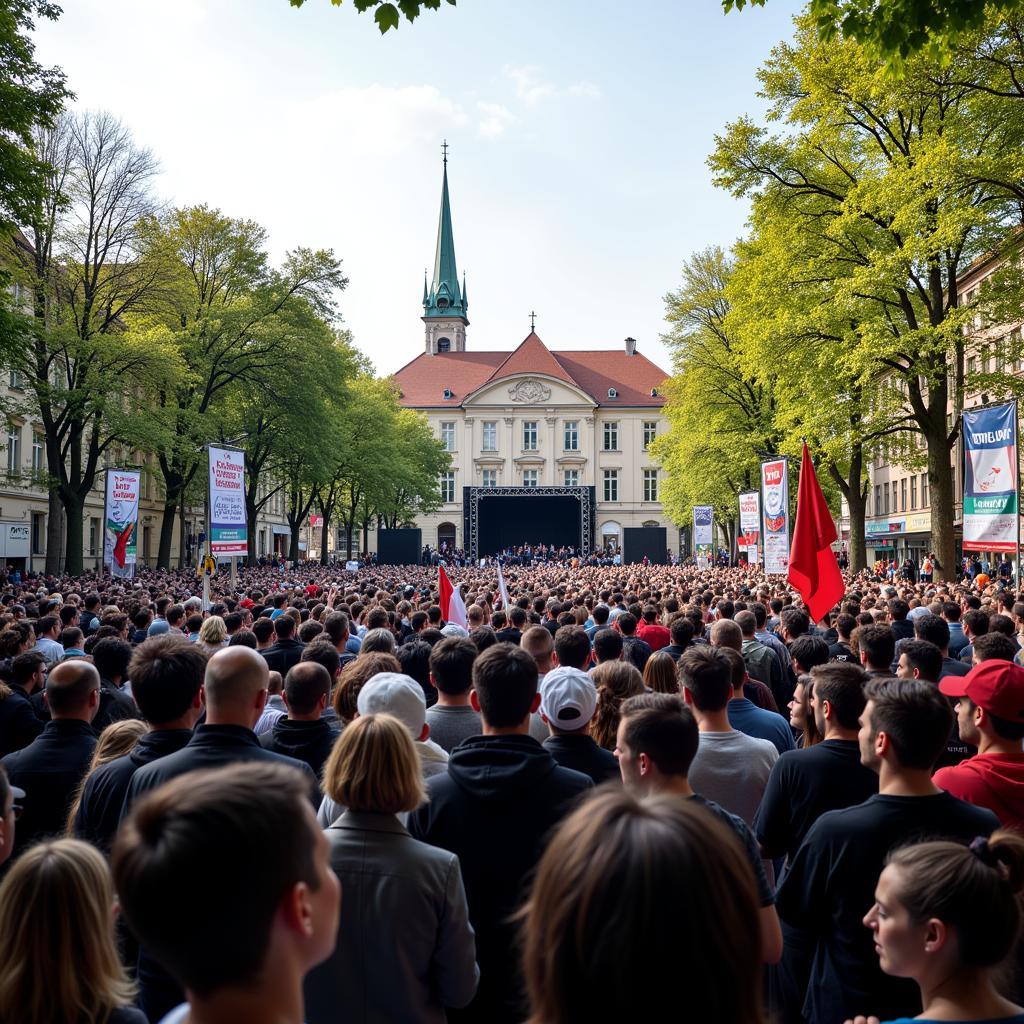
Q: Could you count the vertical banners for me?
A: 6